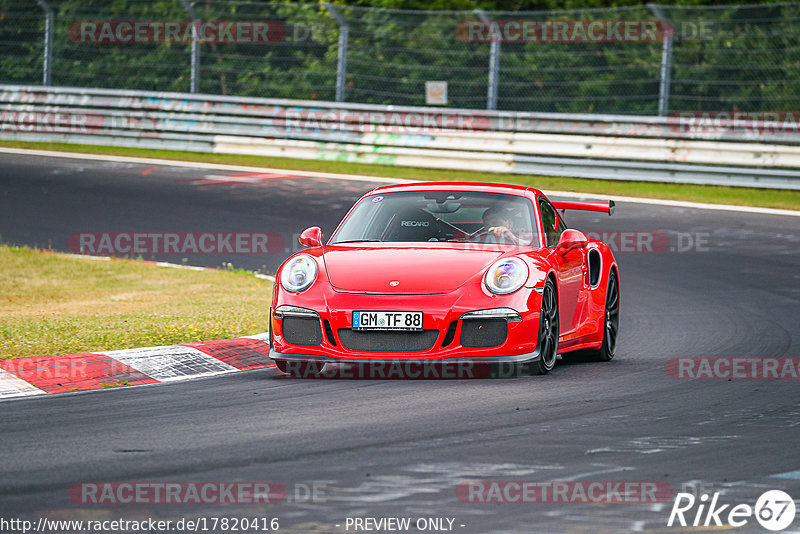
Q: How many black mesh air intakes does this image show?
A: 3